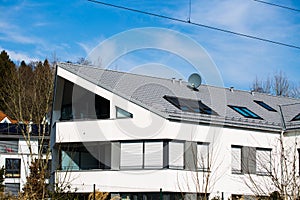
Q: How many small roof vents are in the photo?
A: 4